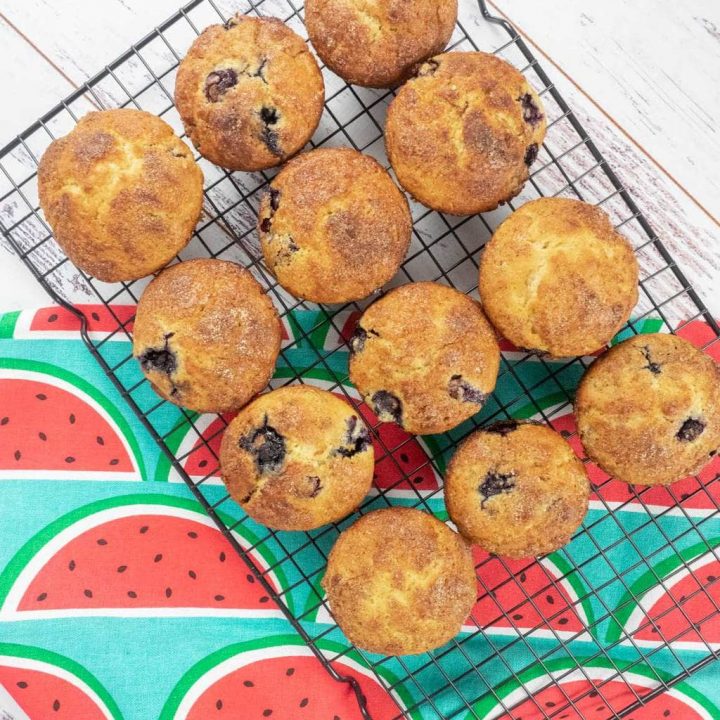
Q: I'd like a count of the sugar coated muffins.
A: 12